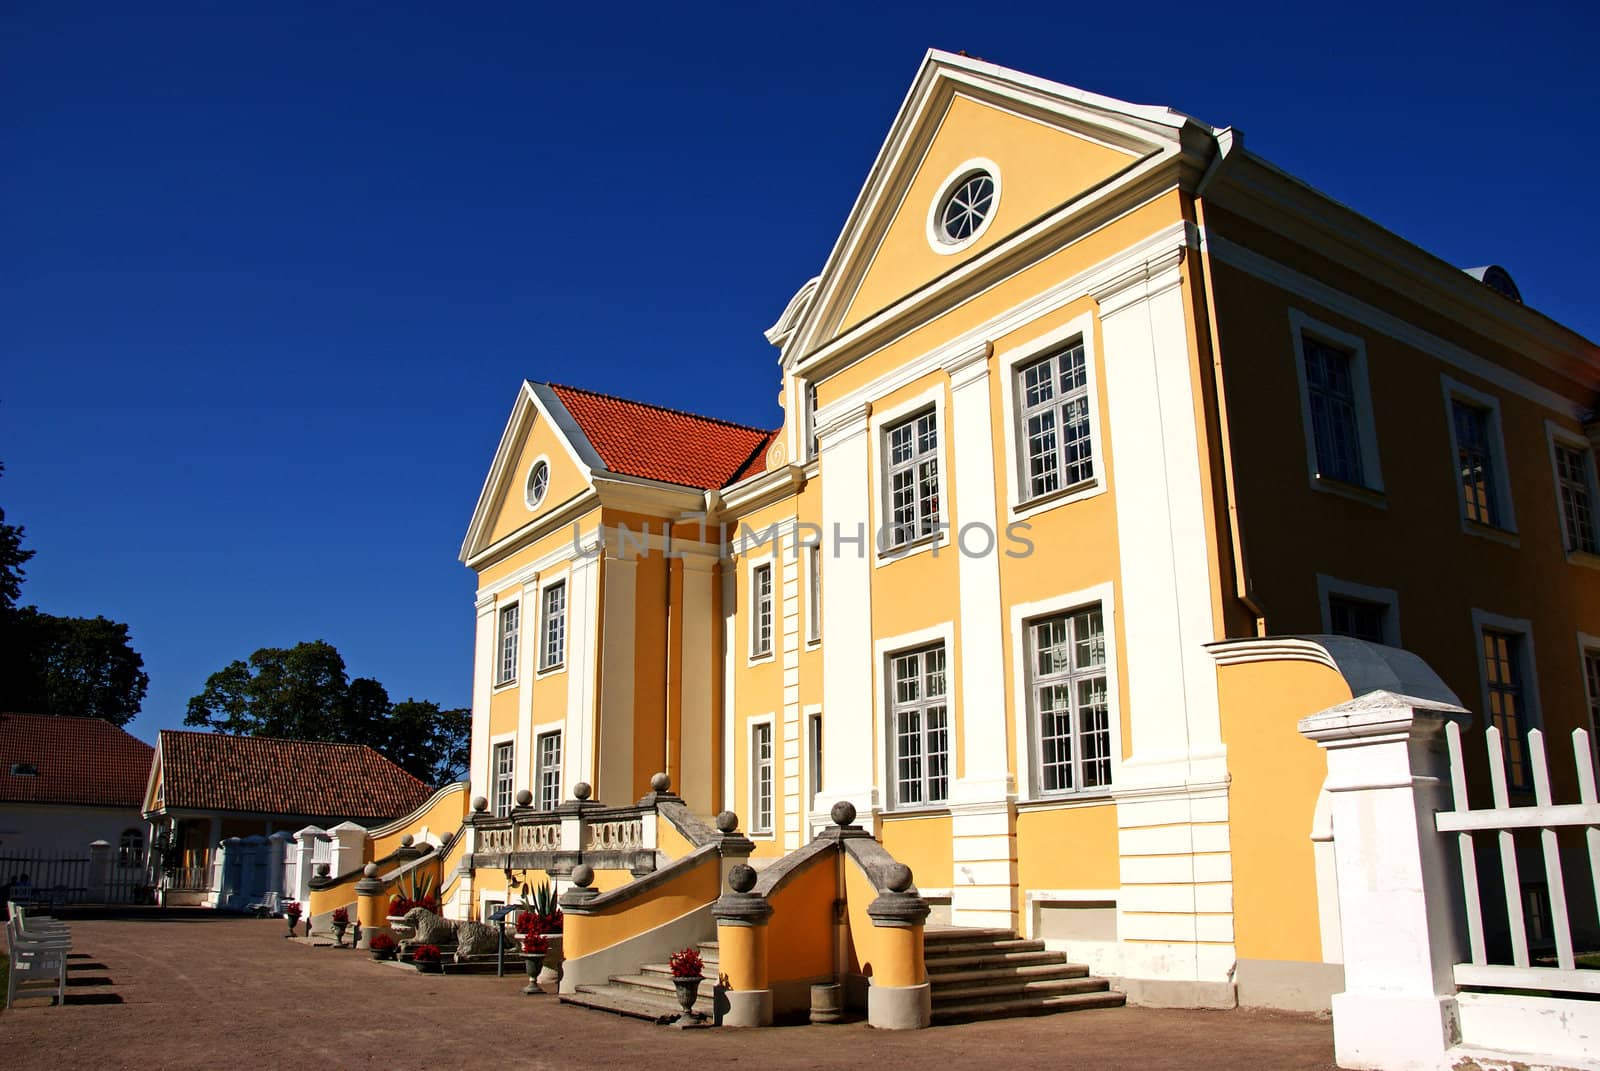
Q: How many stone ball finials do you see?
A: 13